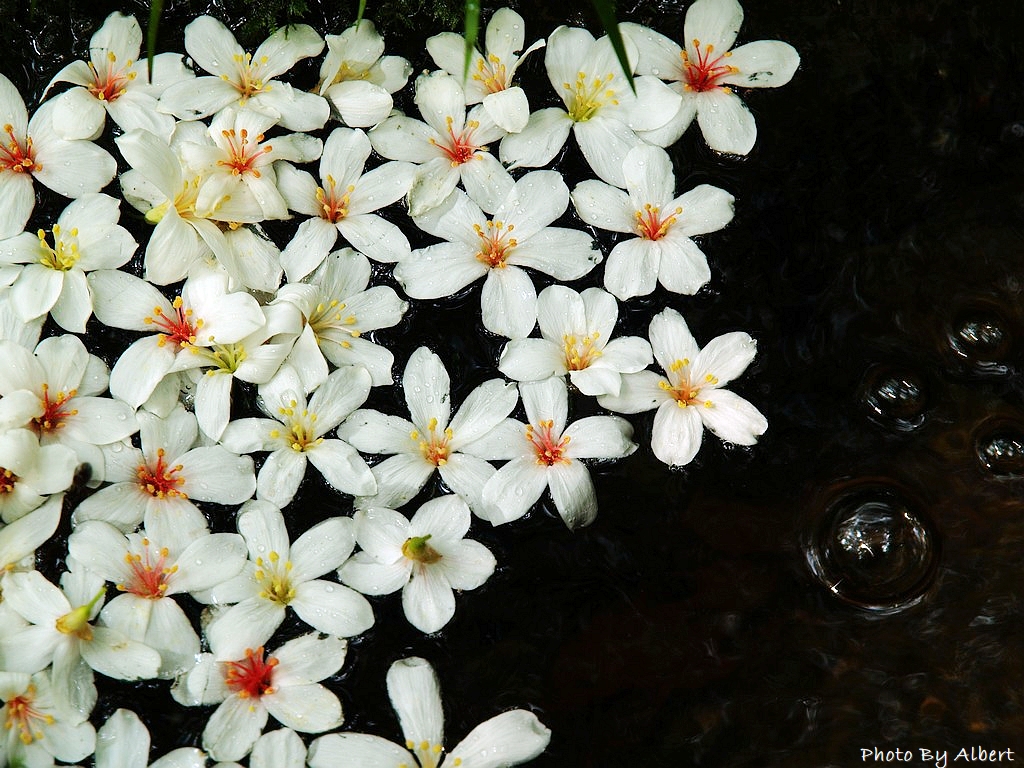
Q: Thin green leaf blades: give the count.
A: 4